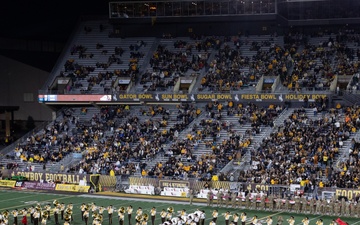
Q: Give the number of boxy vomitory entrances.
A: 5